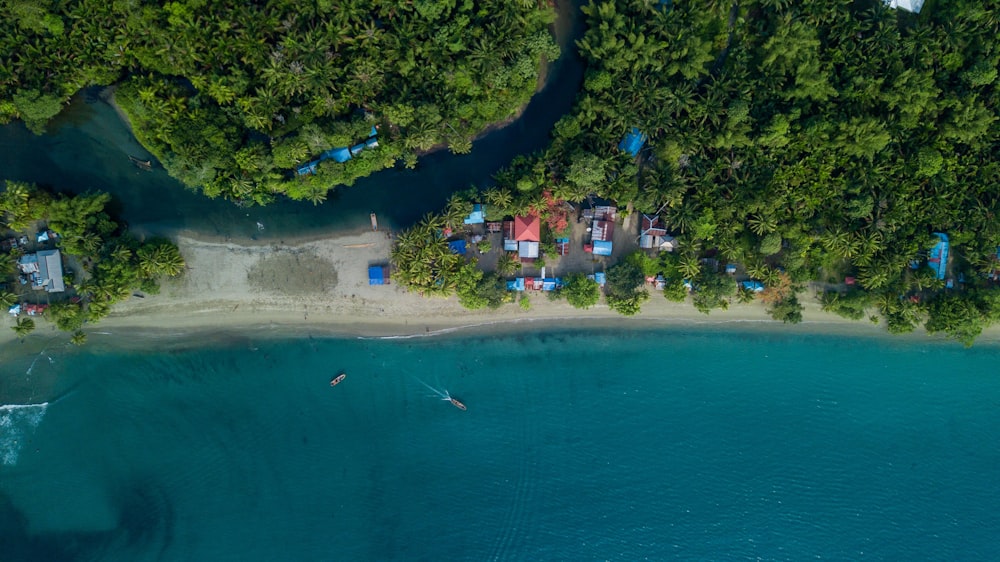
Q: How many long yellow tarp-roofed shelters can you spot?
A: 0